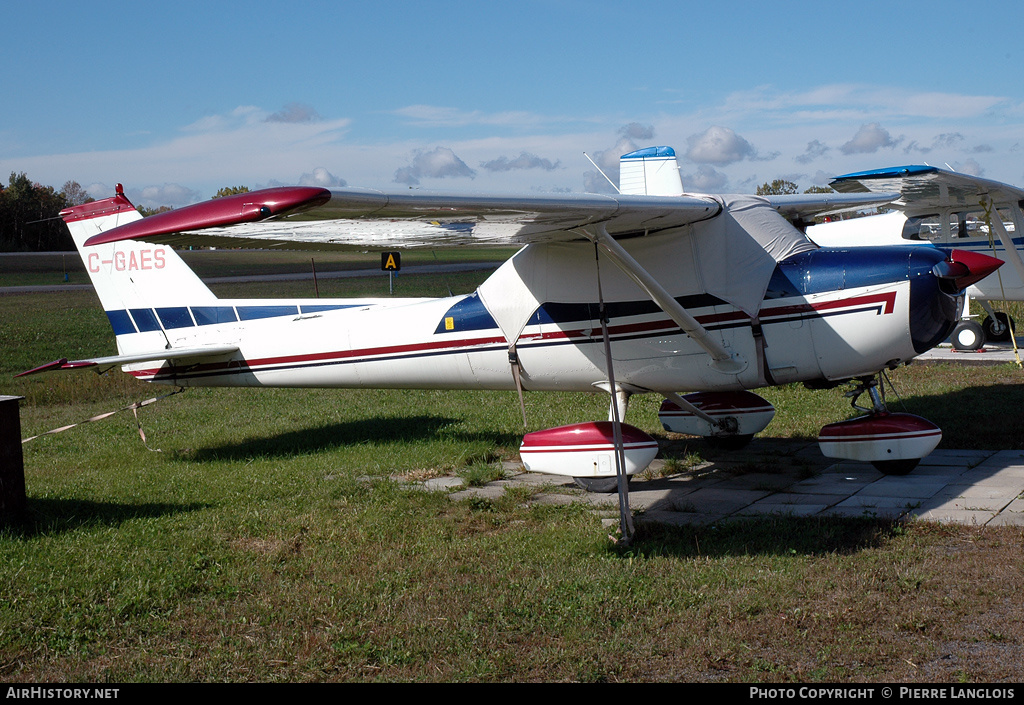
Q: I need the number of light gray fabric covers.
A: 1